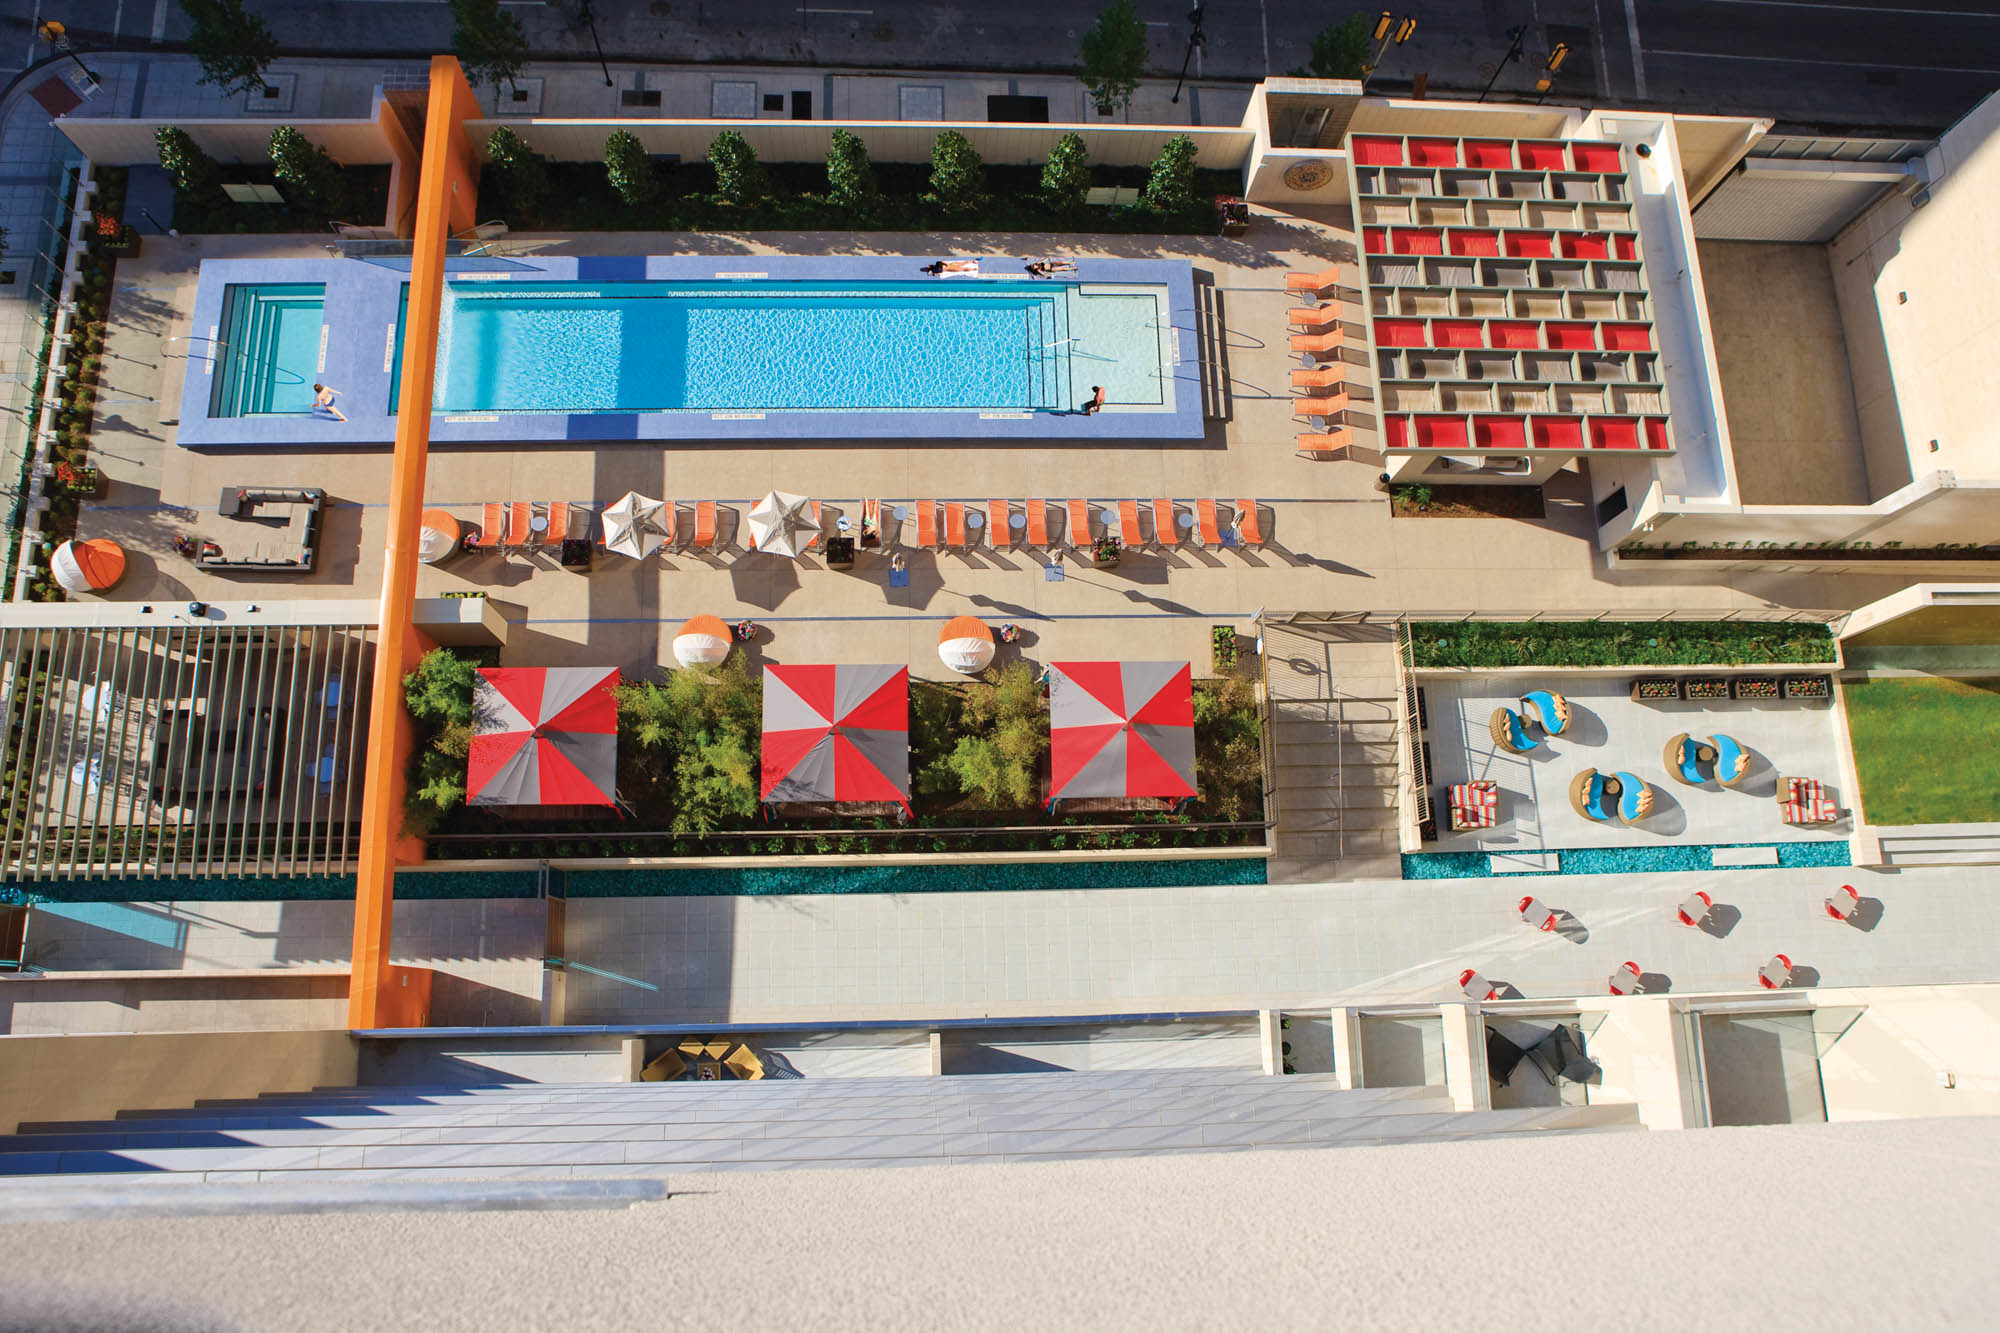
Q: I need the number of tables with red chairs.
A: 6